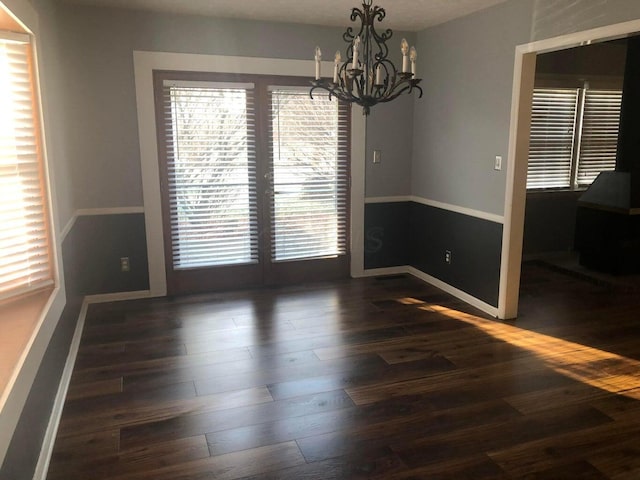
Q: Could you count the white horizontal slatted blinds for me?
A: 5